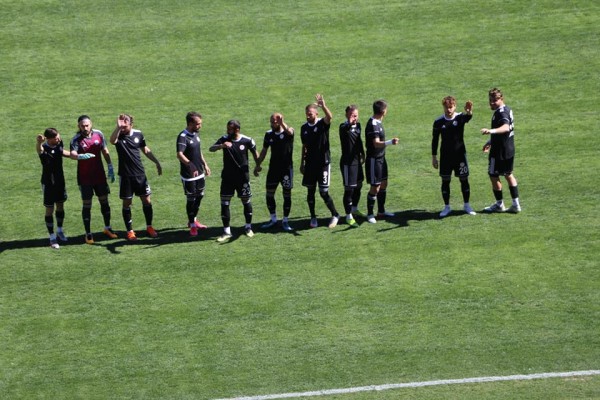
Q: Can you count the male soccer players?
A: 11